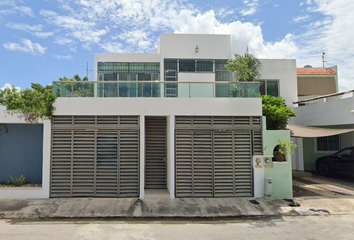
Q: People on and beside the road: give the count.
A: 0